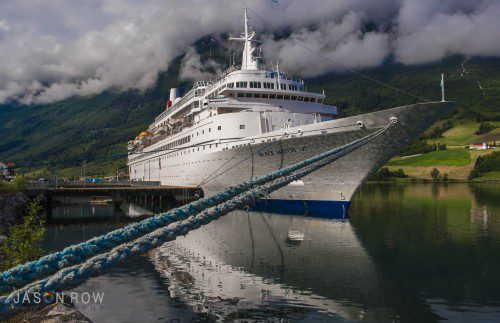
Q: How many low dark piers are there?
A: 1